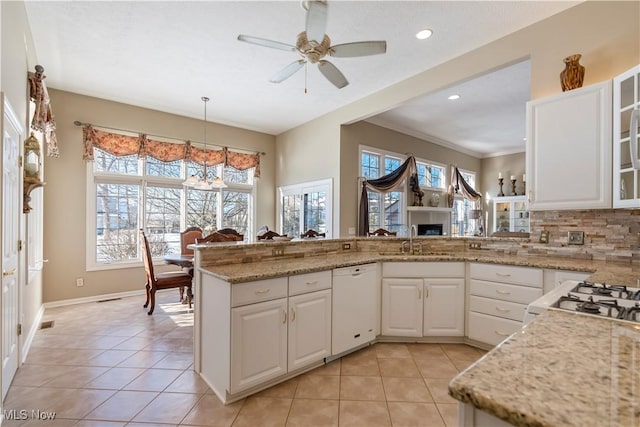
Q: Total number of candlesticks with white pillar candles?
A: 3